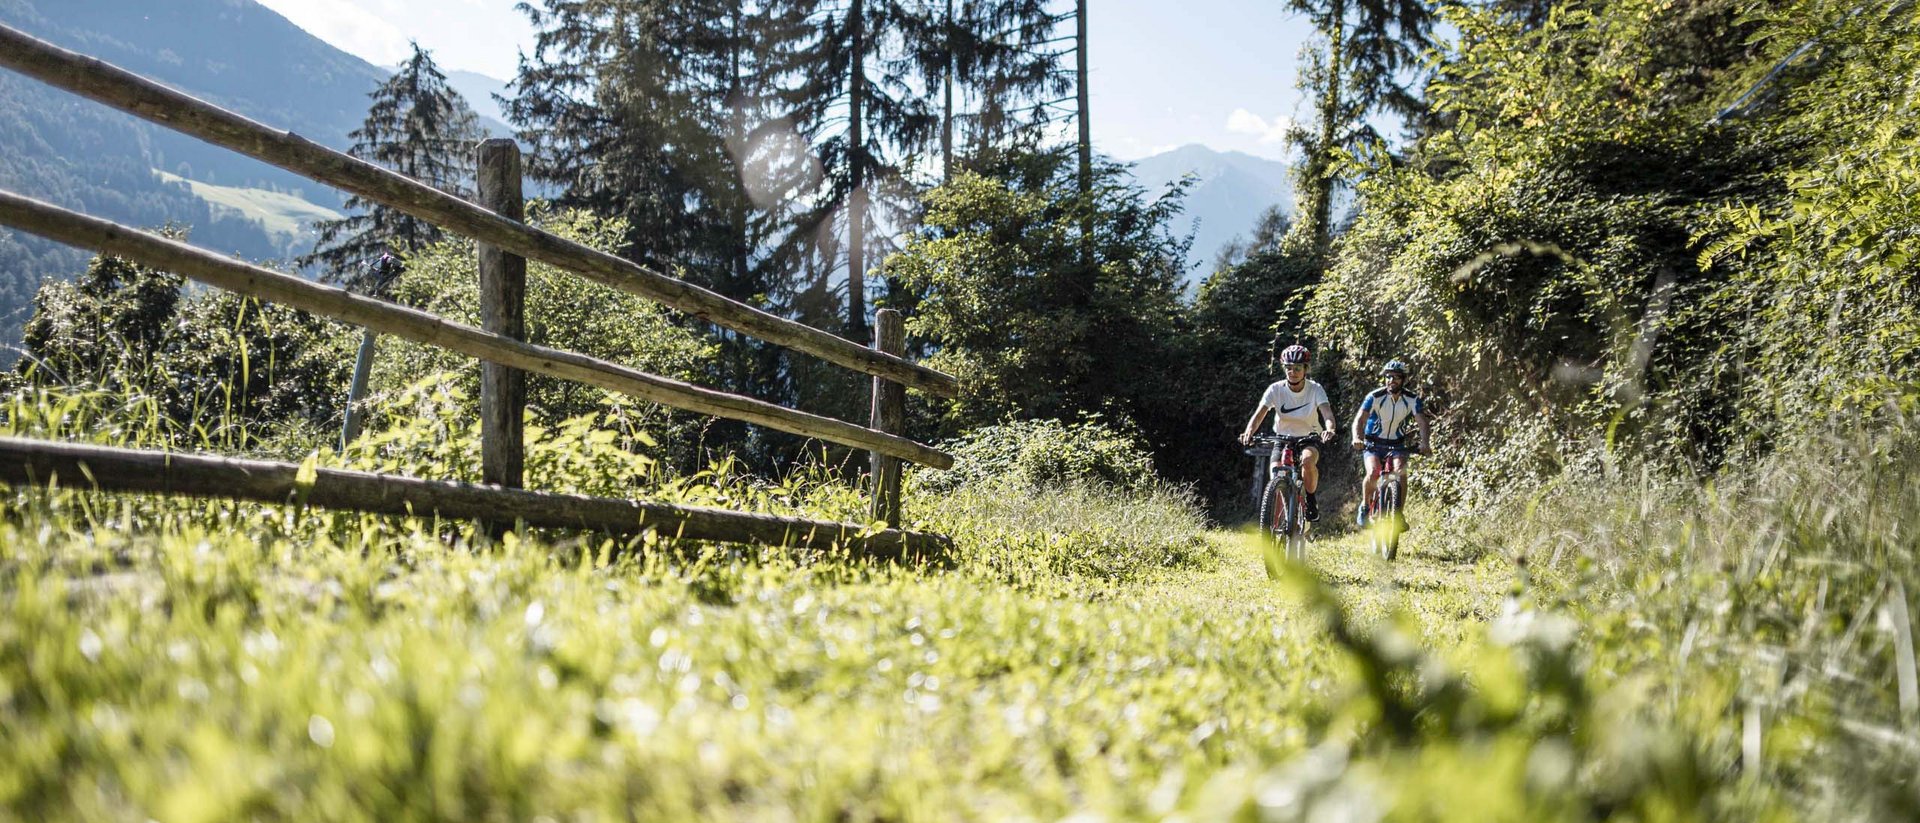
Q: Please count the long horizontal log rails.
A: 3